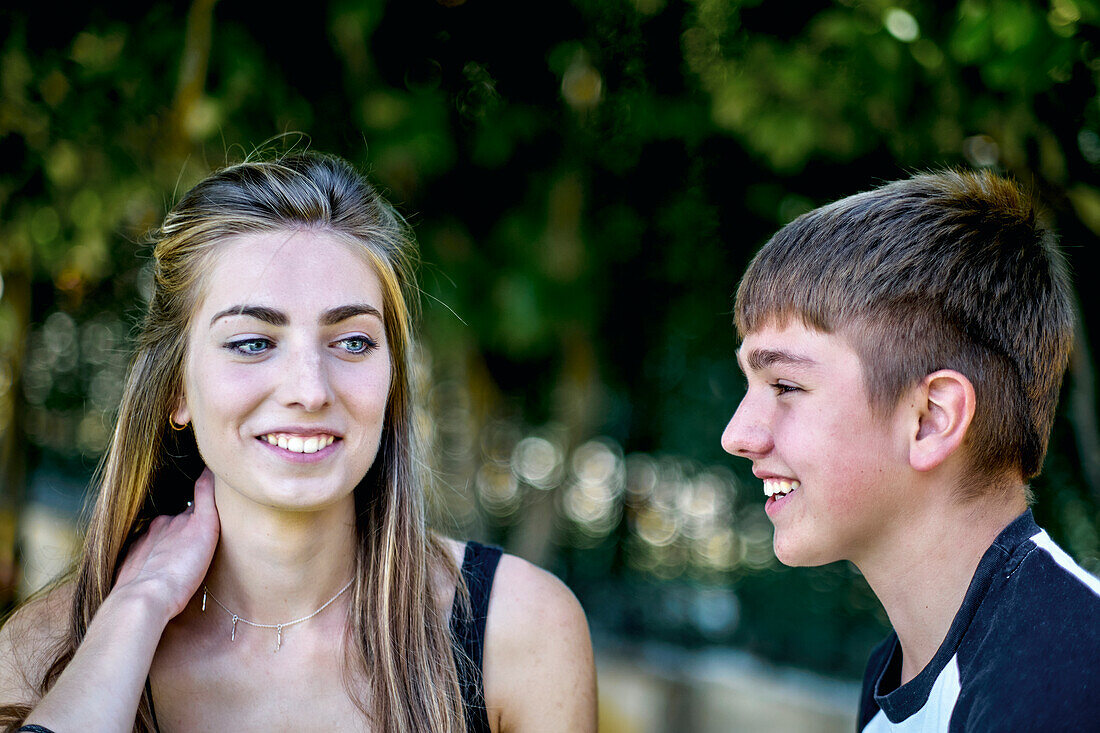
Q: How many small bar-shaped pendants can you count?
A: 3